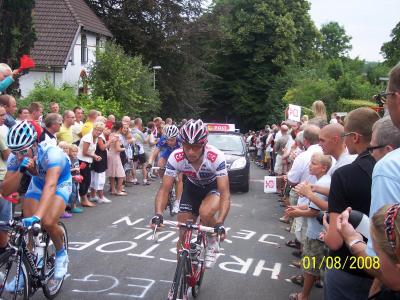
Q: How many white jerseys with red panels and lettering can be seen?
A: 1